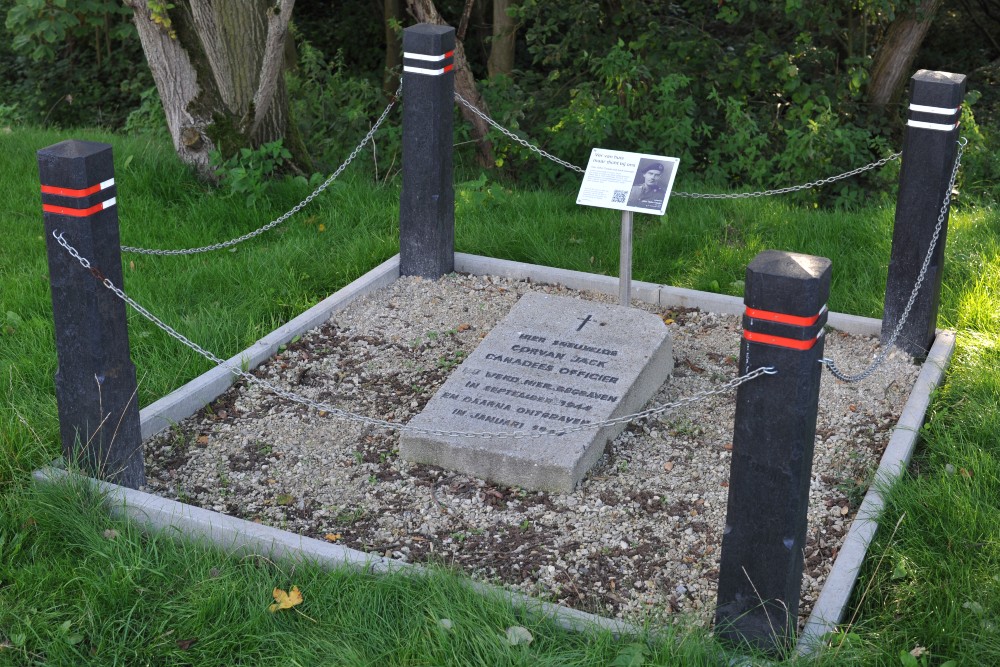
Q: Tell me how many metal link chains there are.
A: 4